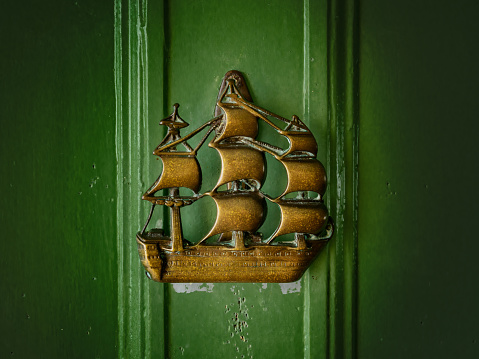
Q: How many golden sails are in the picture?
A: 7